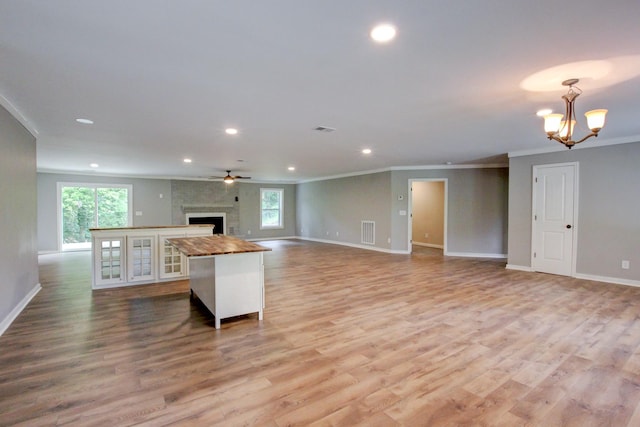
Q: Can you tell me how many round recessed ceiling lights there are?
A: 8